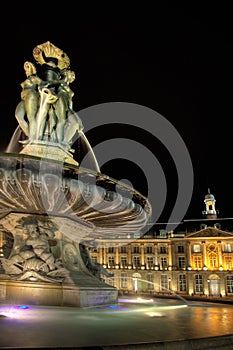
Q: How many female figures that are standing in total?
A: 2